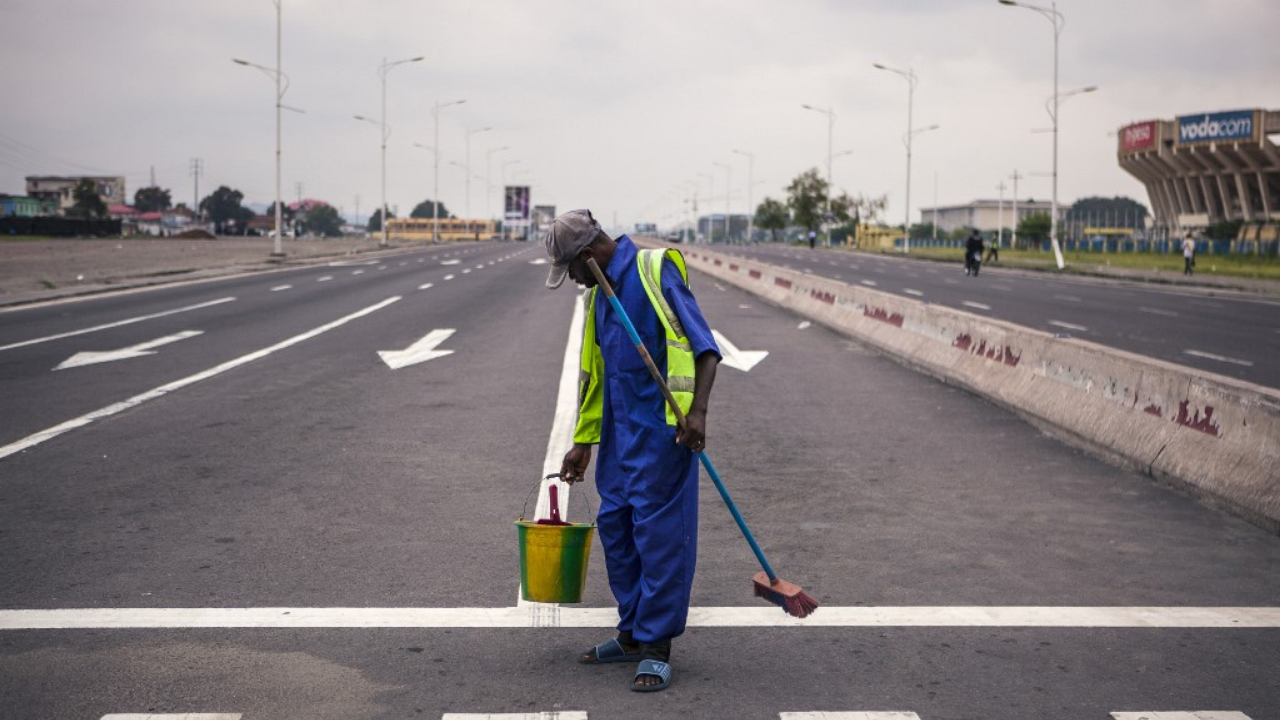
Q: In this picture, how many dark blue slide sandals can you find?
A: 2